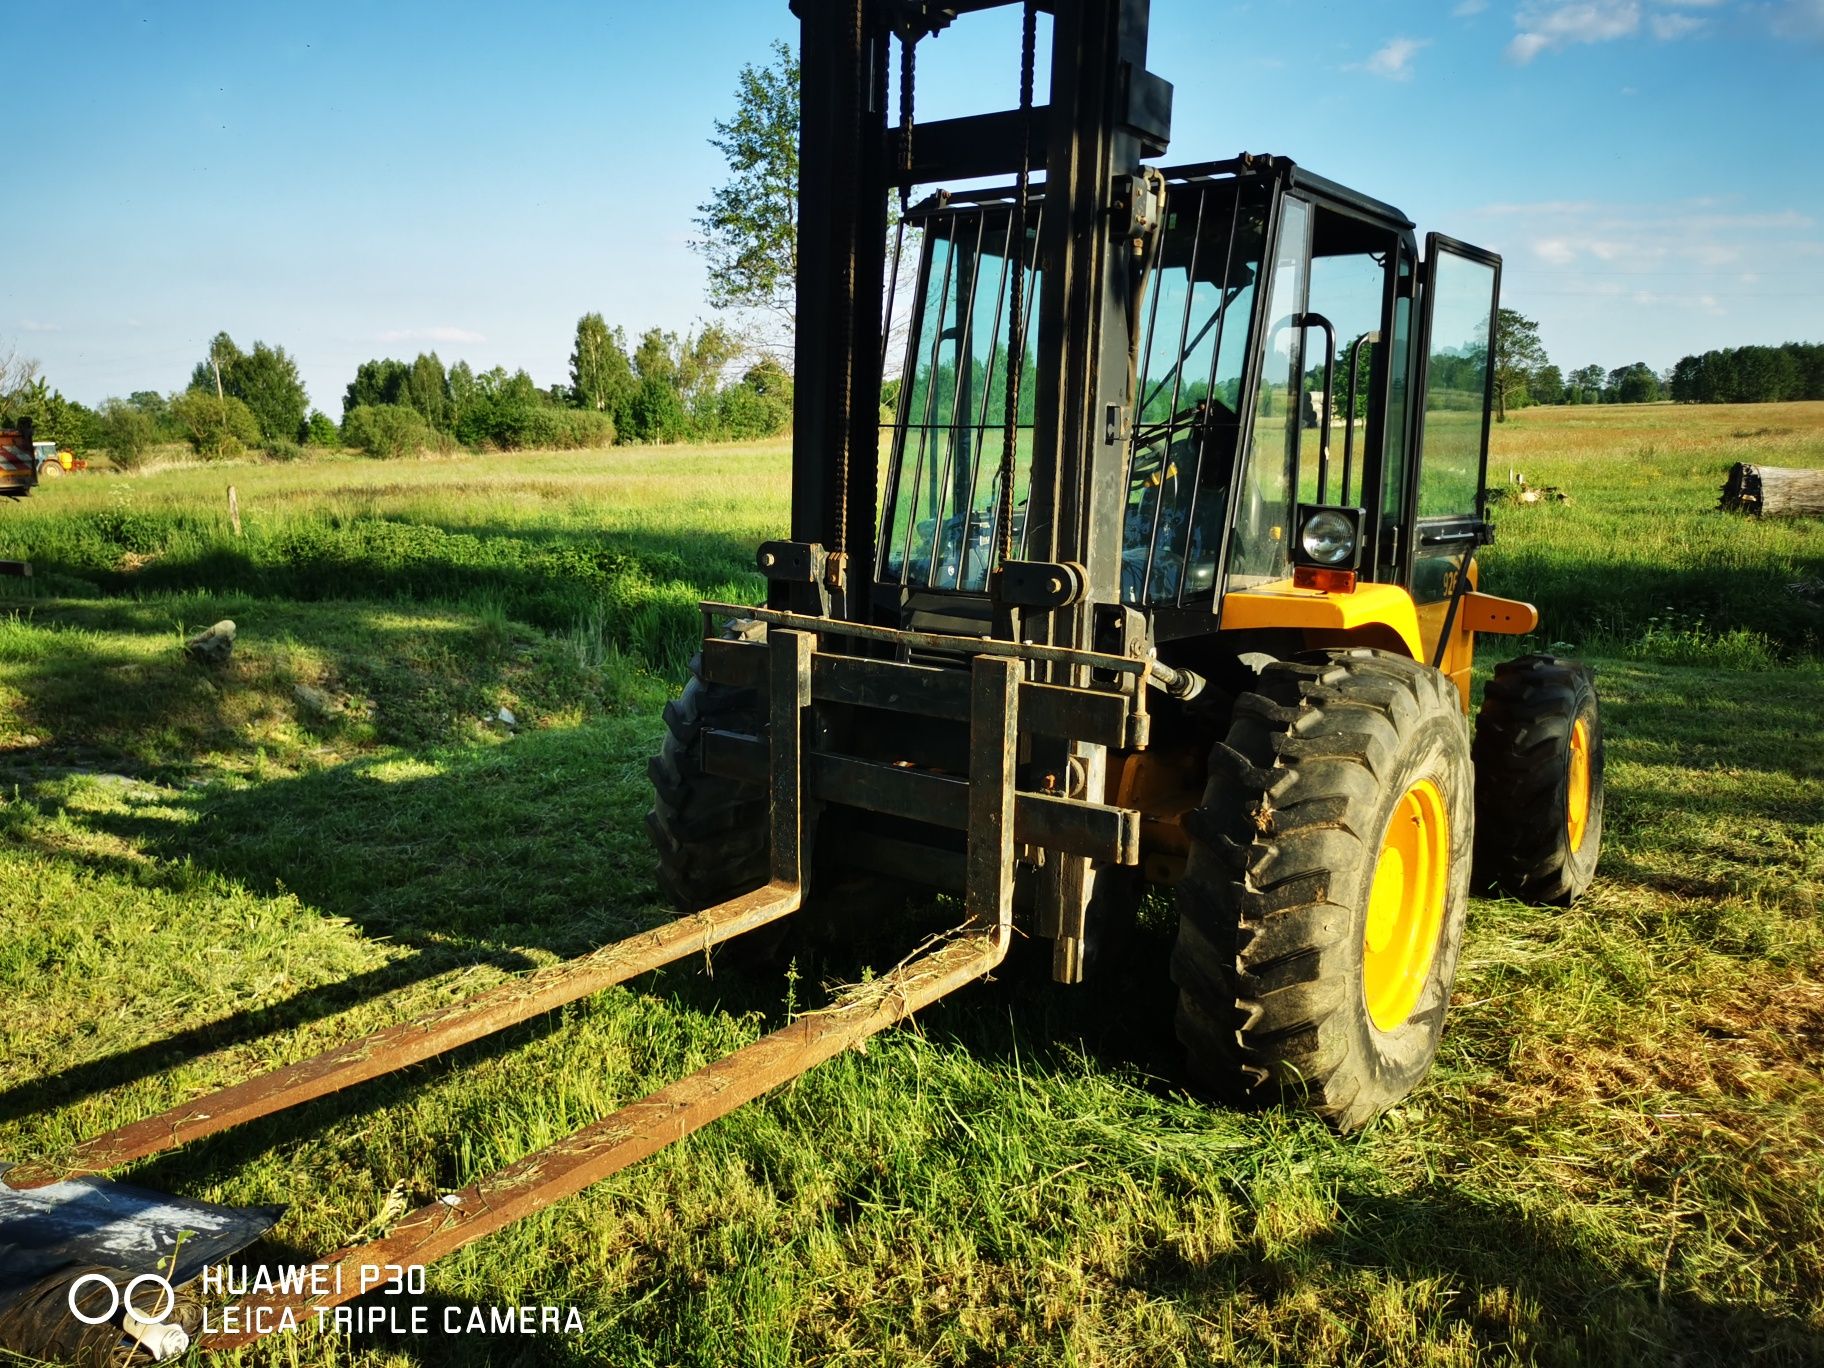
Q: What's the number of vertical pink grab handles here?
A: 0